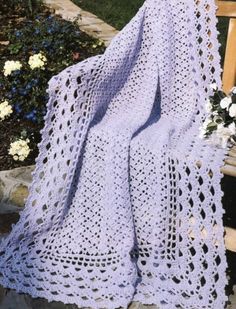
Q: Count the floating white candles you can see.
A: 0